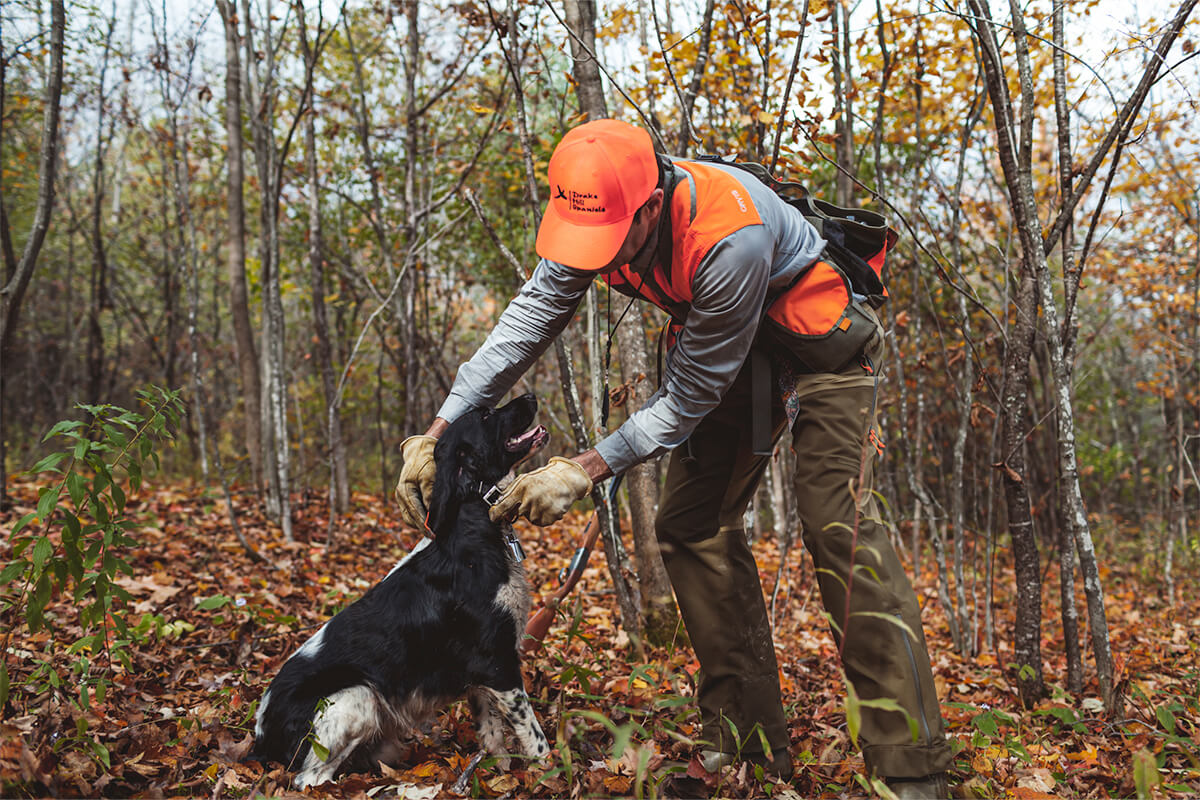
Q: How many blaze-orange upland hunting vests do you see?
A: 1